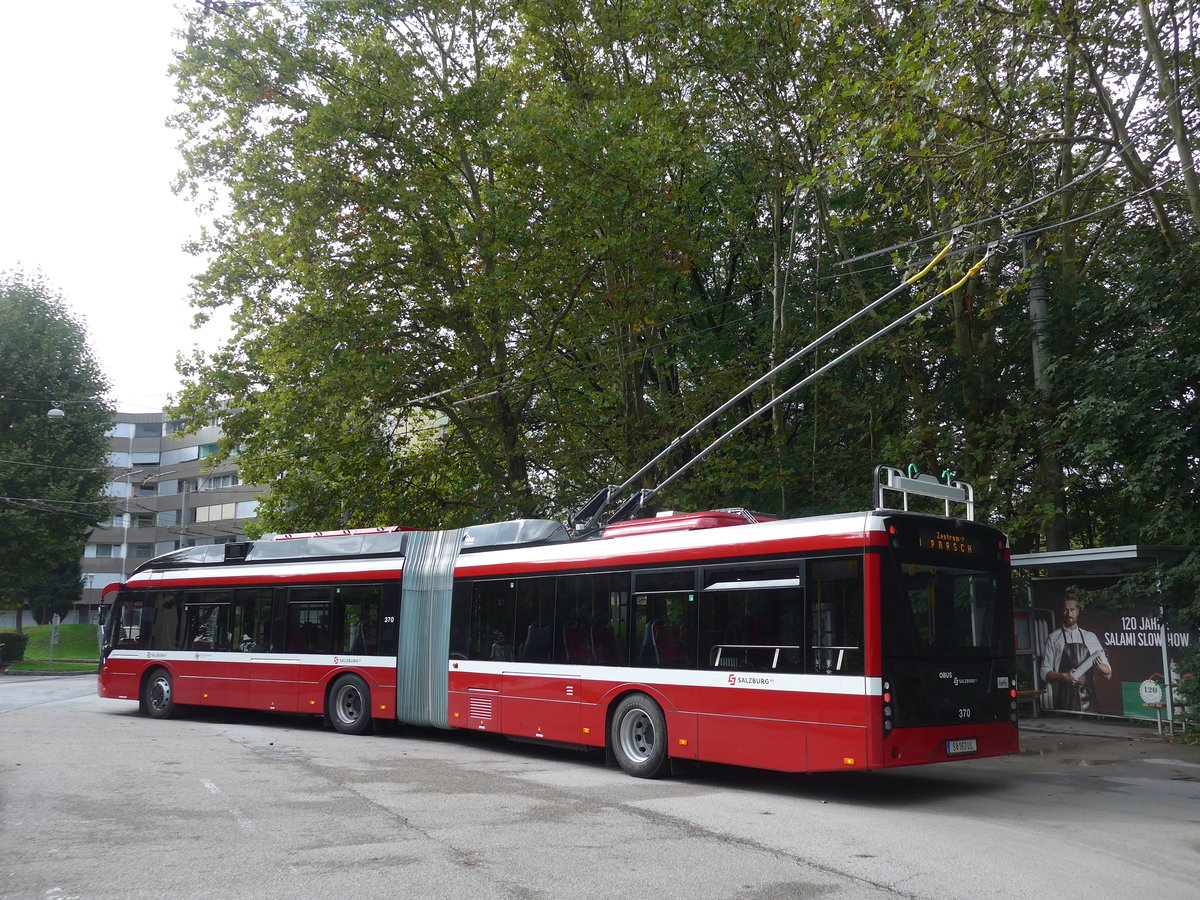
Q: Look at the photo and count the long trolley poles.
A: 2